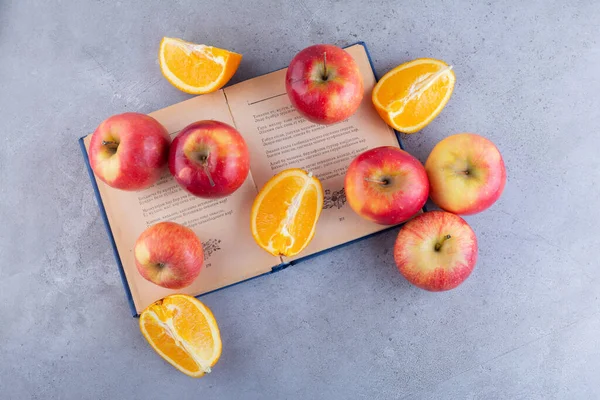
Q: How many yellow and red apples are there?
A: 7